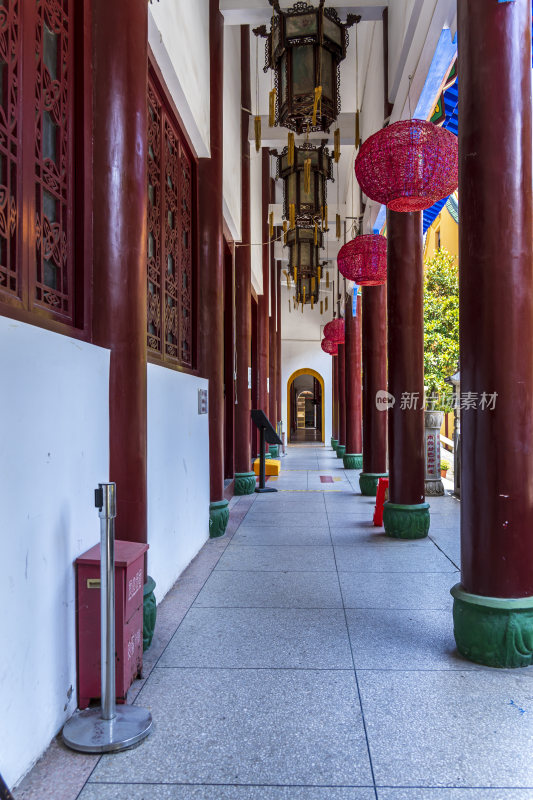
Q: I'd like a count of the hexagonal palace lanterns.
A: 4